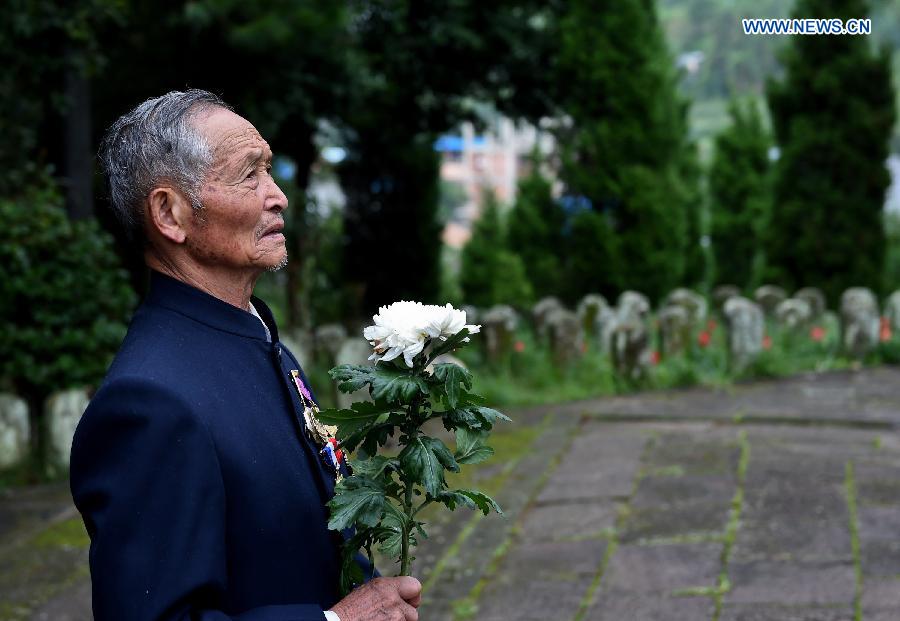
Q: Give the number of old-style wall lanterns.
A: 0